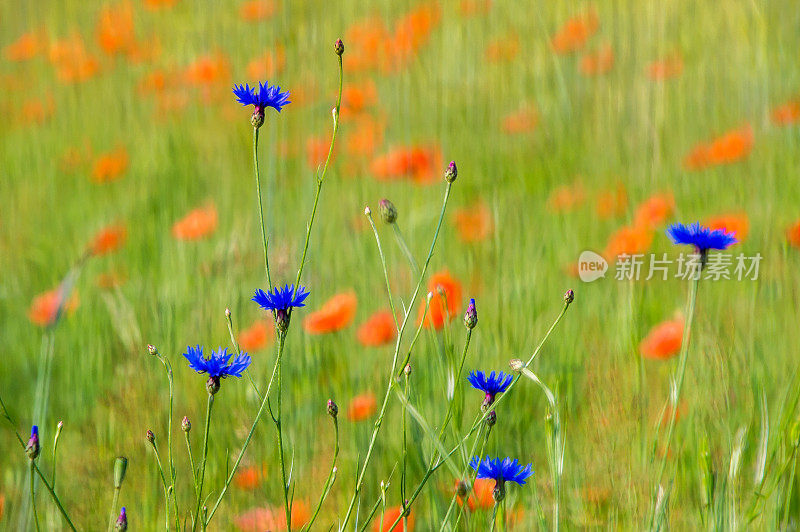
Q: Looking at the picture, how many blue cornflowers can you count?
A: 6